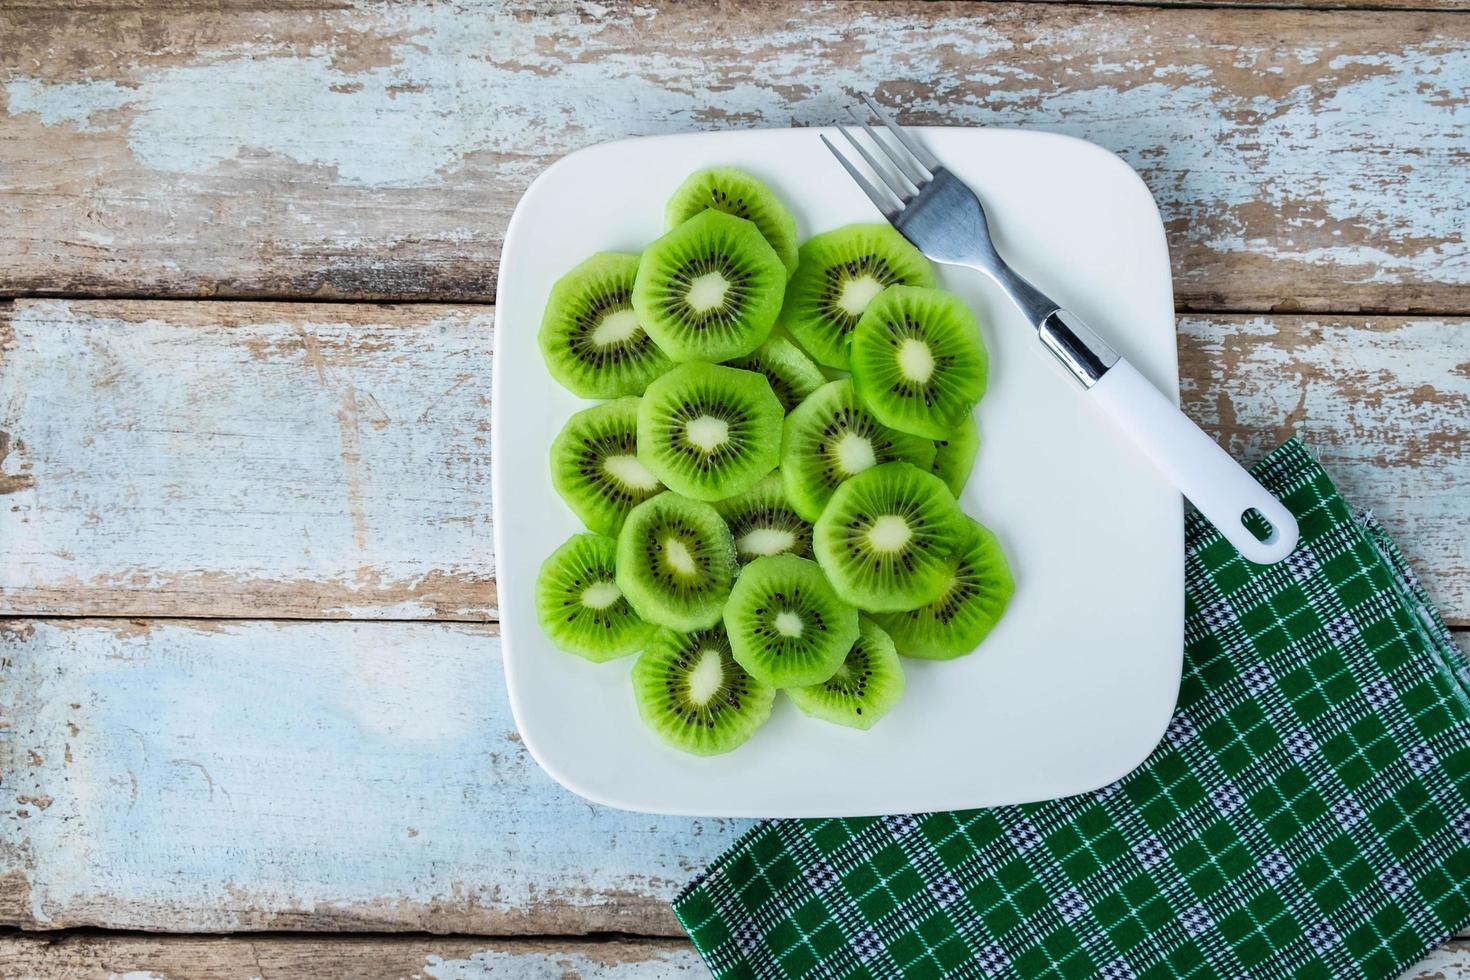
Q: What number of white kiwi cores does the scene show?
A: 13